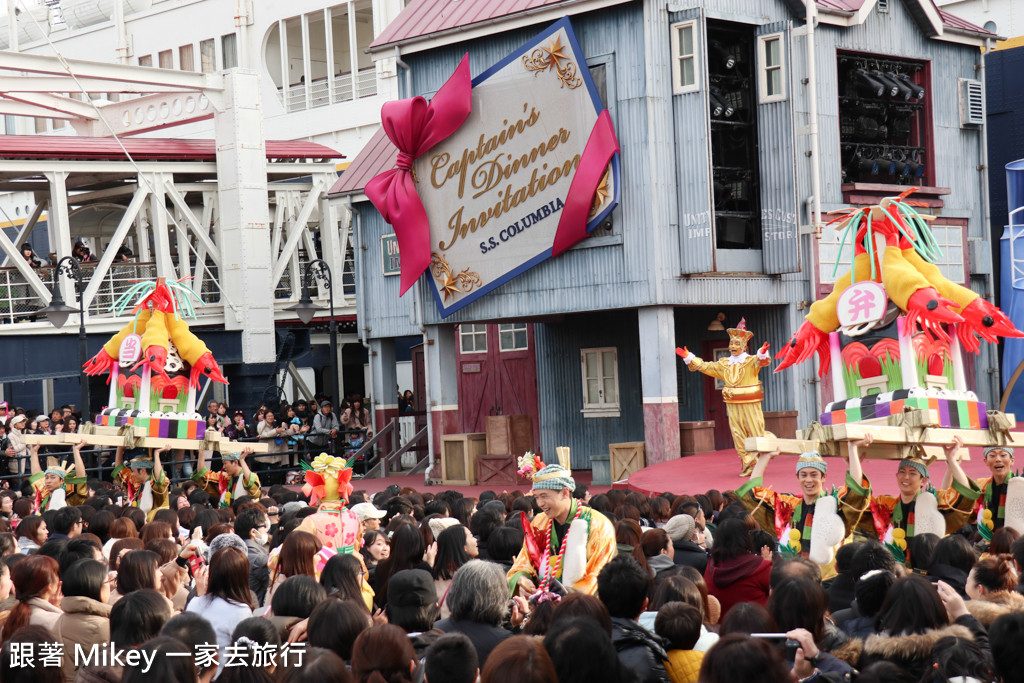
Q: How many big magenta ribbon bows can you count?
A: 1